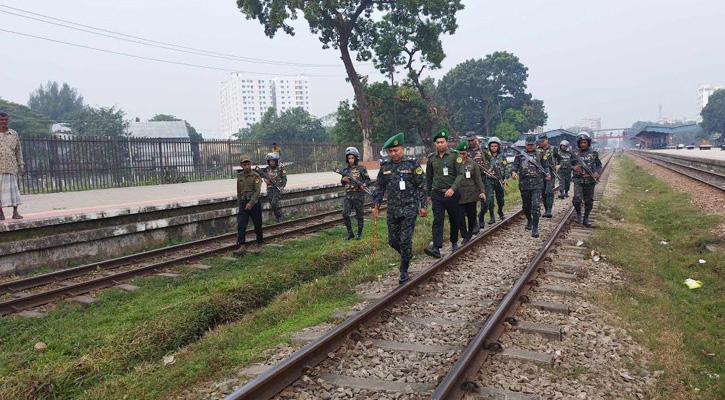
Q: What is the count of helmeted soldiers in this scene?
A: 5